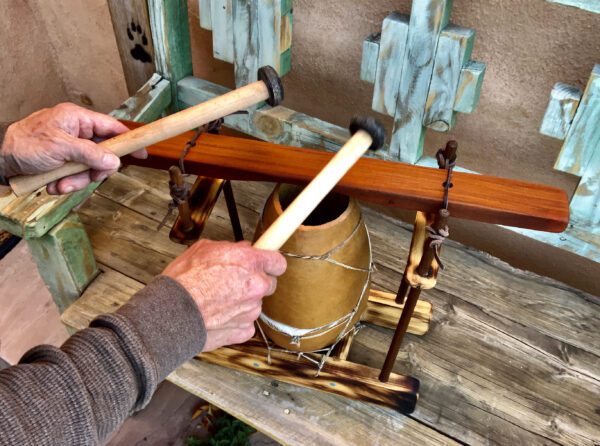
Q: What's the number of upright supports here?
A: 4